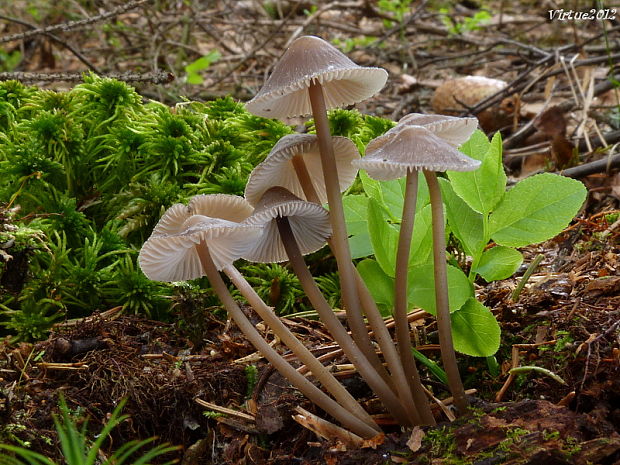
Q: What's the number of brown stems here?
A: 7